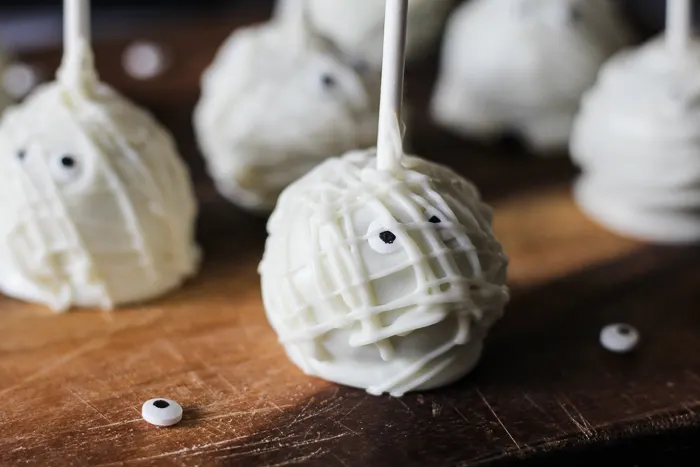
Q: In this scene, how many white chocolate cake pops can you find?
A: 6